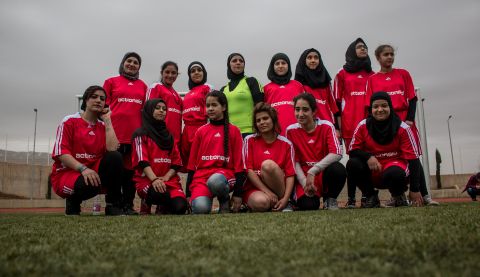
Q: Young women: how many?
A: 14